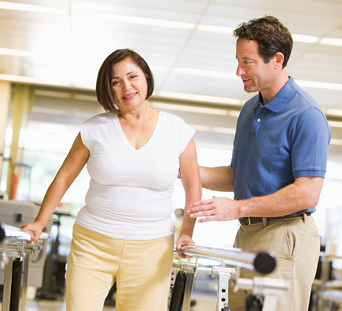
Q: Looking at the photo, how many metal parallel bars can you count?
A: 2